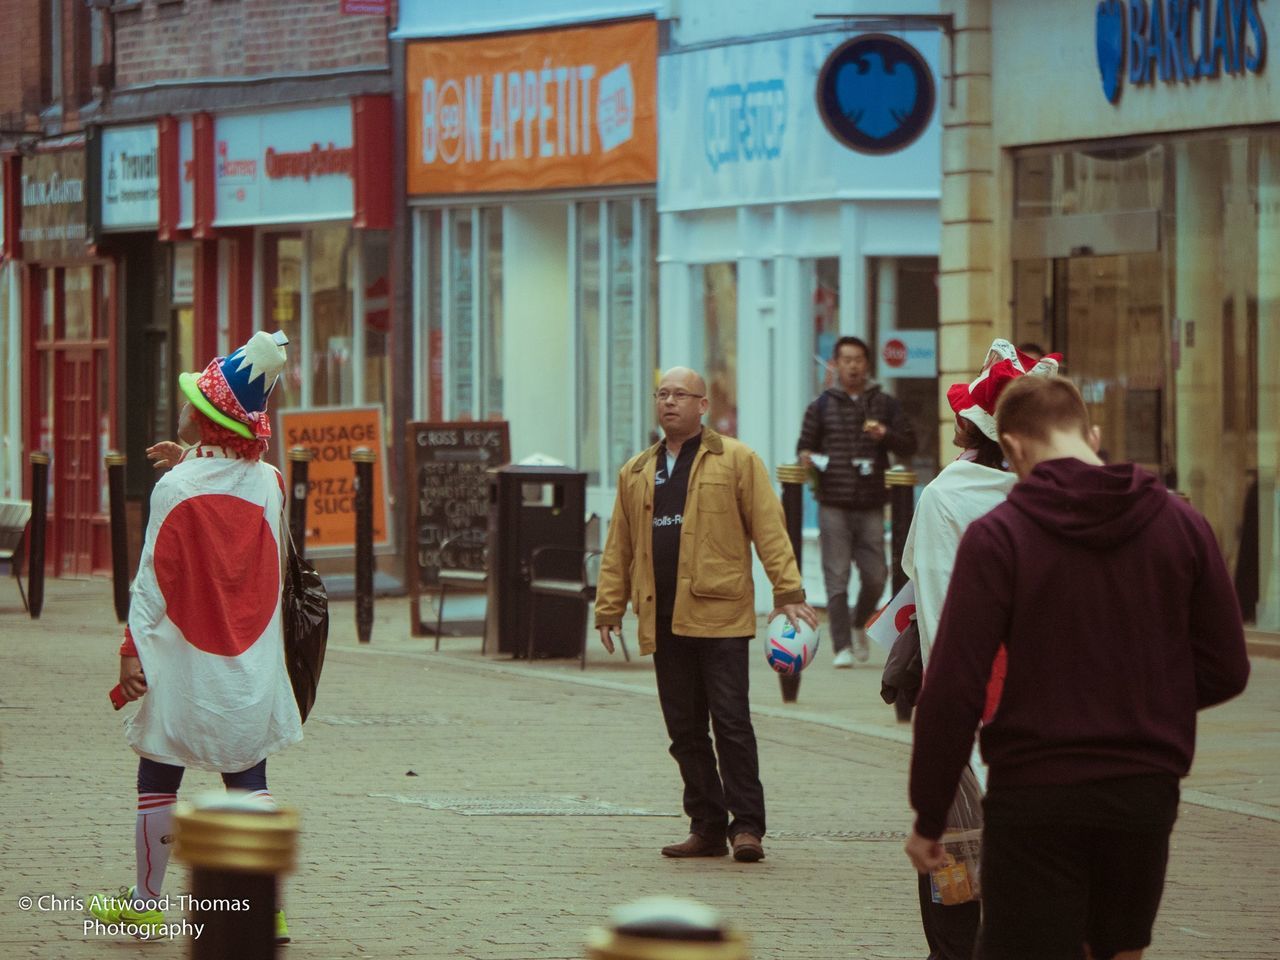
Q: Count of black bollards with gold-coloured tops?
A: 8